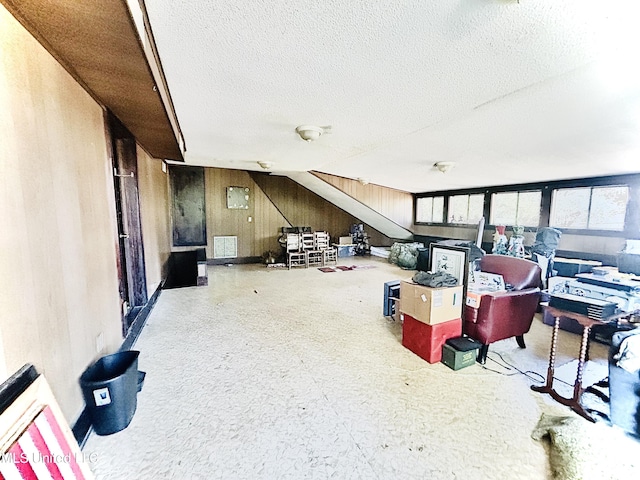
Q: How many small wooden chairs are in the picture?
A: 3